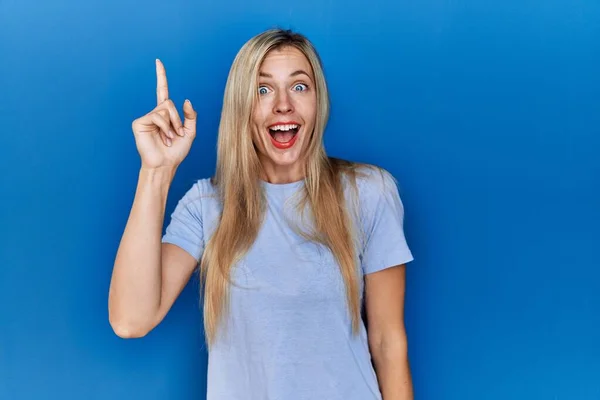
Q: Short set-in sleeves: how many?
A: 2